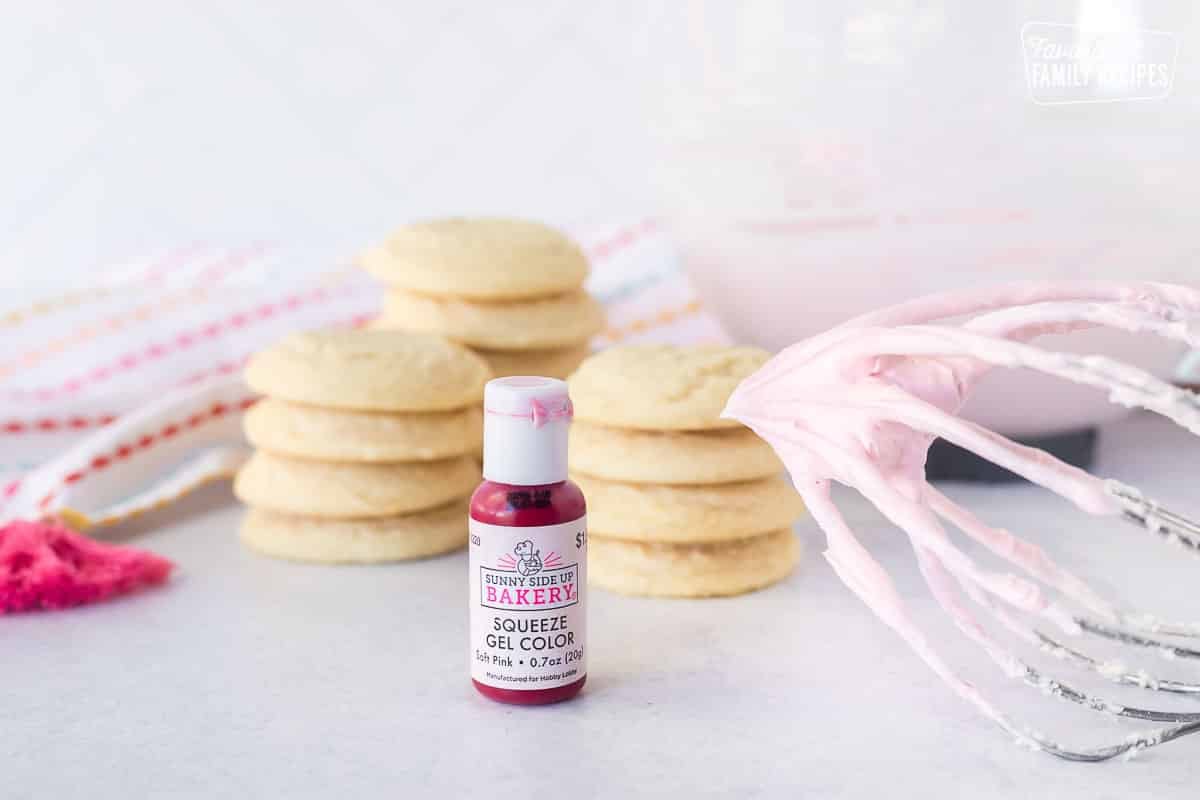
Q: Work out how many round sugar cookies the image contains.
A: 11